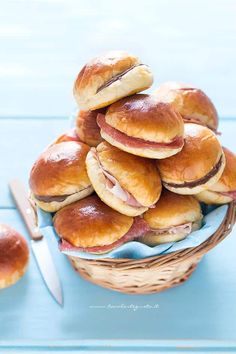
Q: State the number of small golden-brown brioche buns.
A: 12